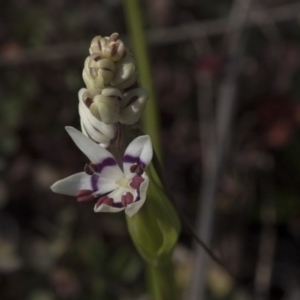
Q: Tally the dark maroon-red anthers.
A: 6